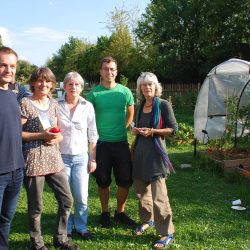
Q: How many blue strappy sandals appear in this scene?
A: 2